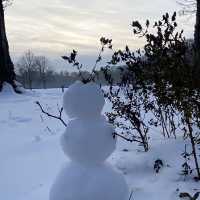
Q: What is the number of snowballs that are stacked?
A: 3